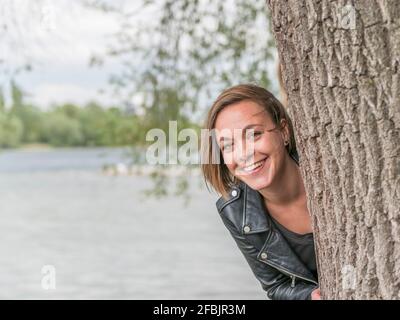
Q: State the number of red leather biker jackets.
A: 0